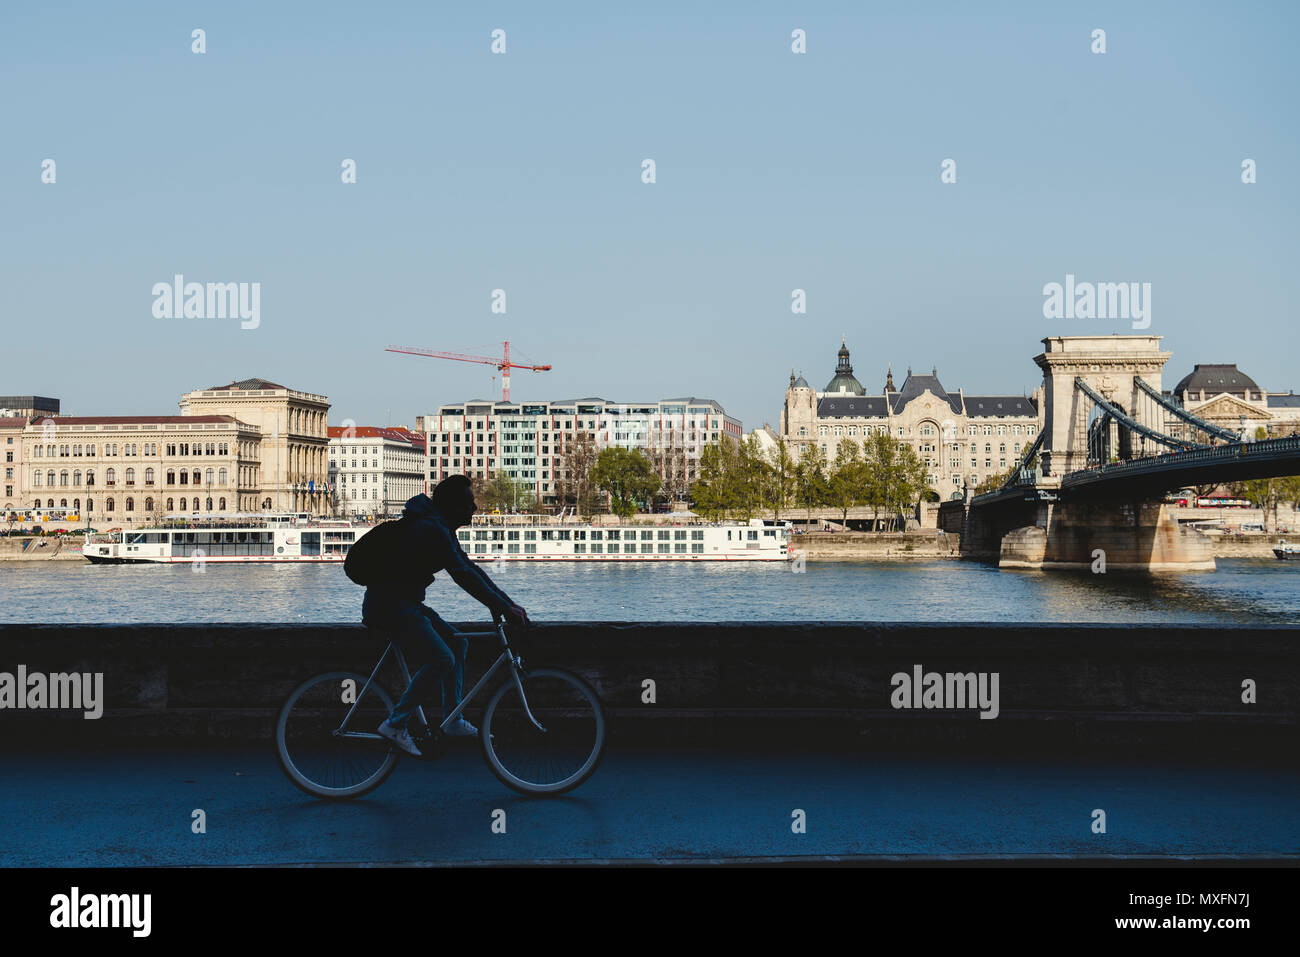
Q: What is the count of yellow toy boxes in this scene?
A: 0